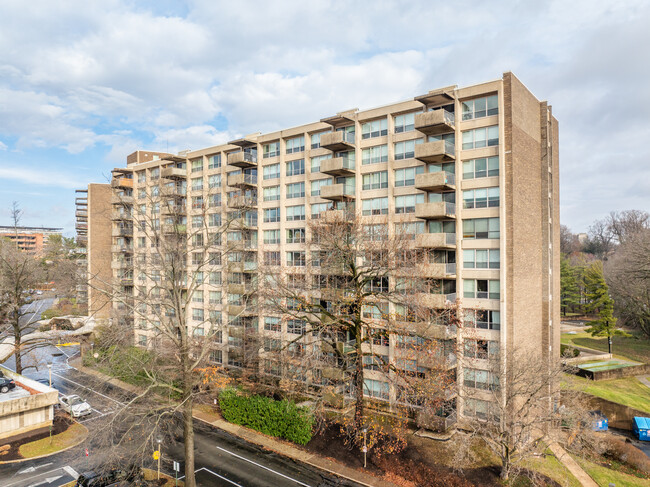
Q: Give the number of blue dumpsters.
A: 2